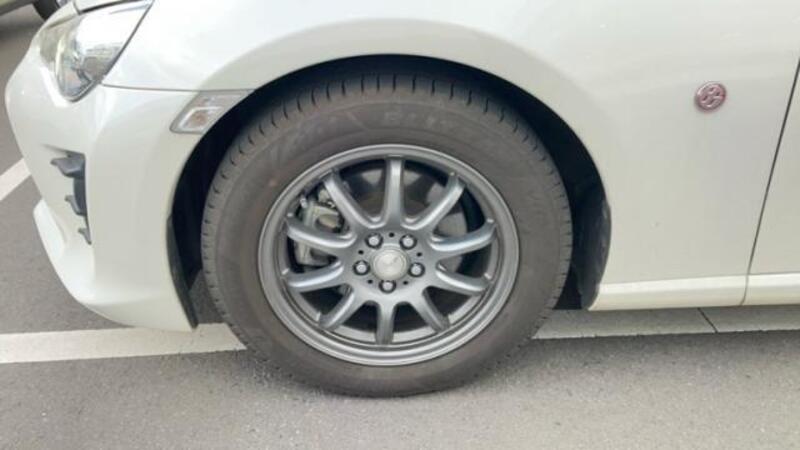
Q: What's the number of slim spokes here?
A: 10